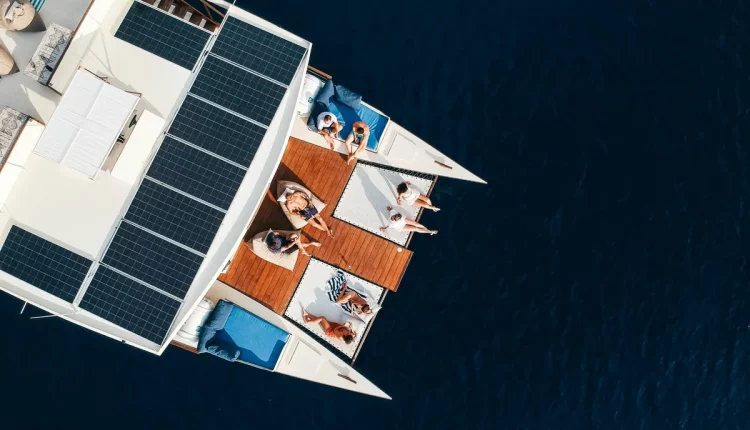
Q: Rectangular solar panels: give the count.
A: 9